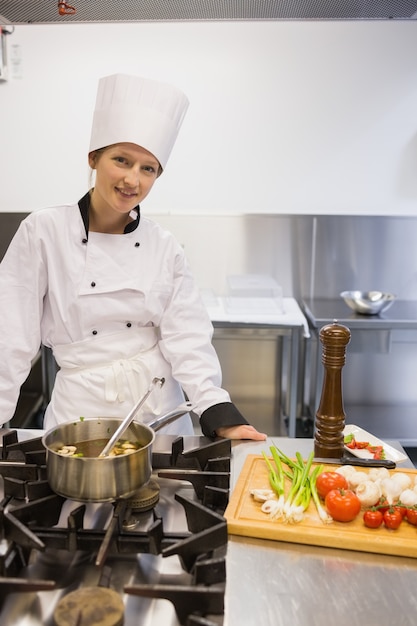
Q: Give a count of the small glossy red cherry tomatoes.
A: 5